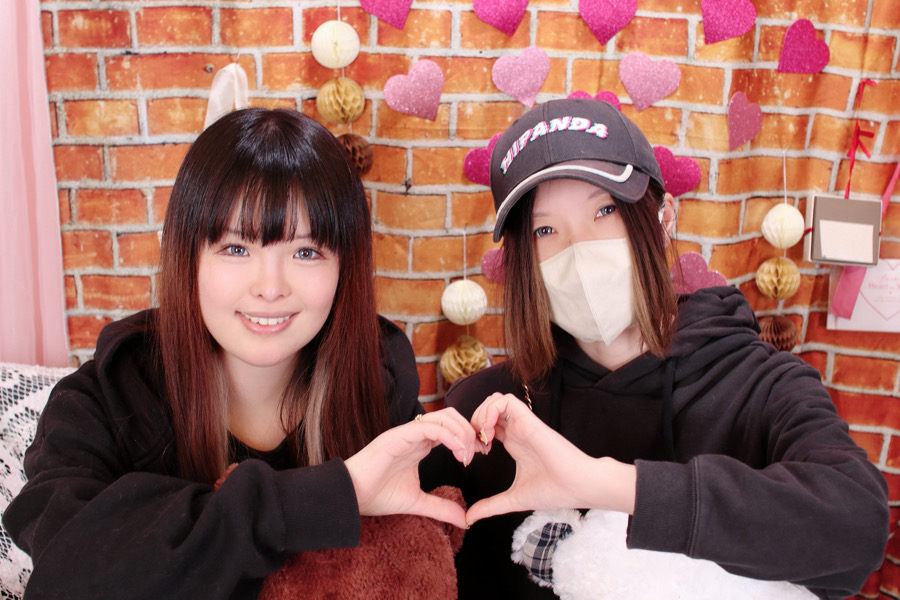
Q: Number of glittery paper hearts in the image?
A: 14